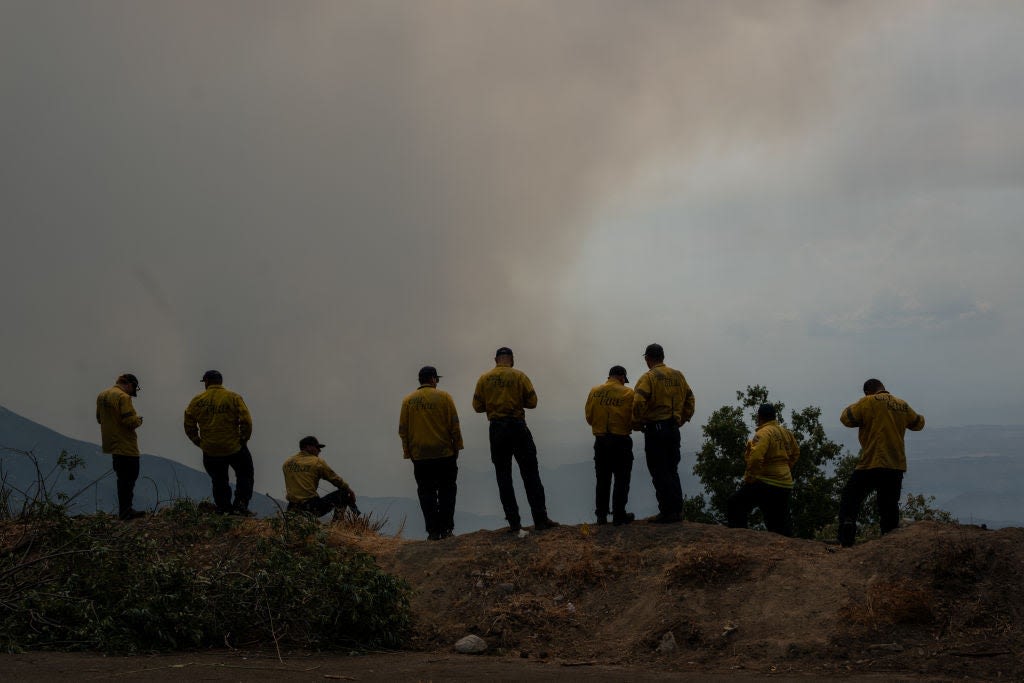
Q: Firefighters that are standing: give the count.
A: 8